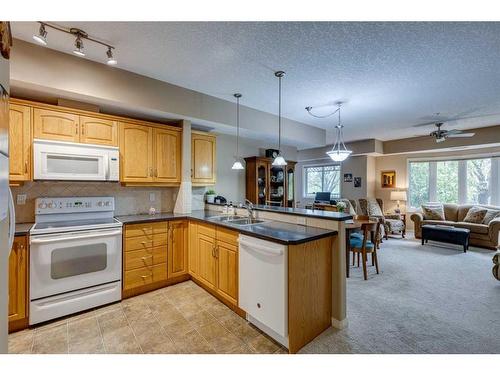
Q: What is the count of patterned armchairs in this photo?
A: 2